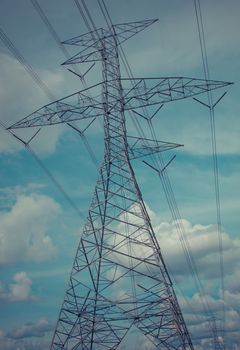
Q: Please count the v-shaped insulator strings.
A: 6